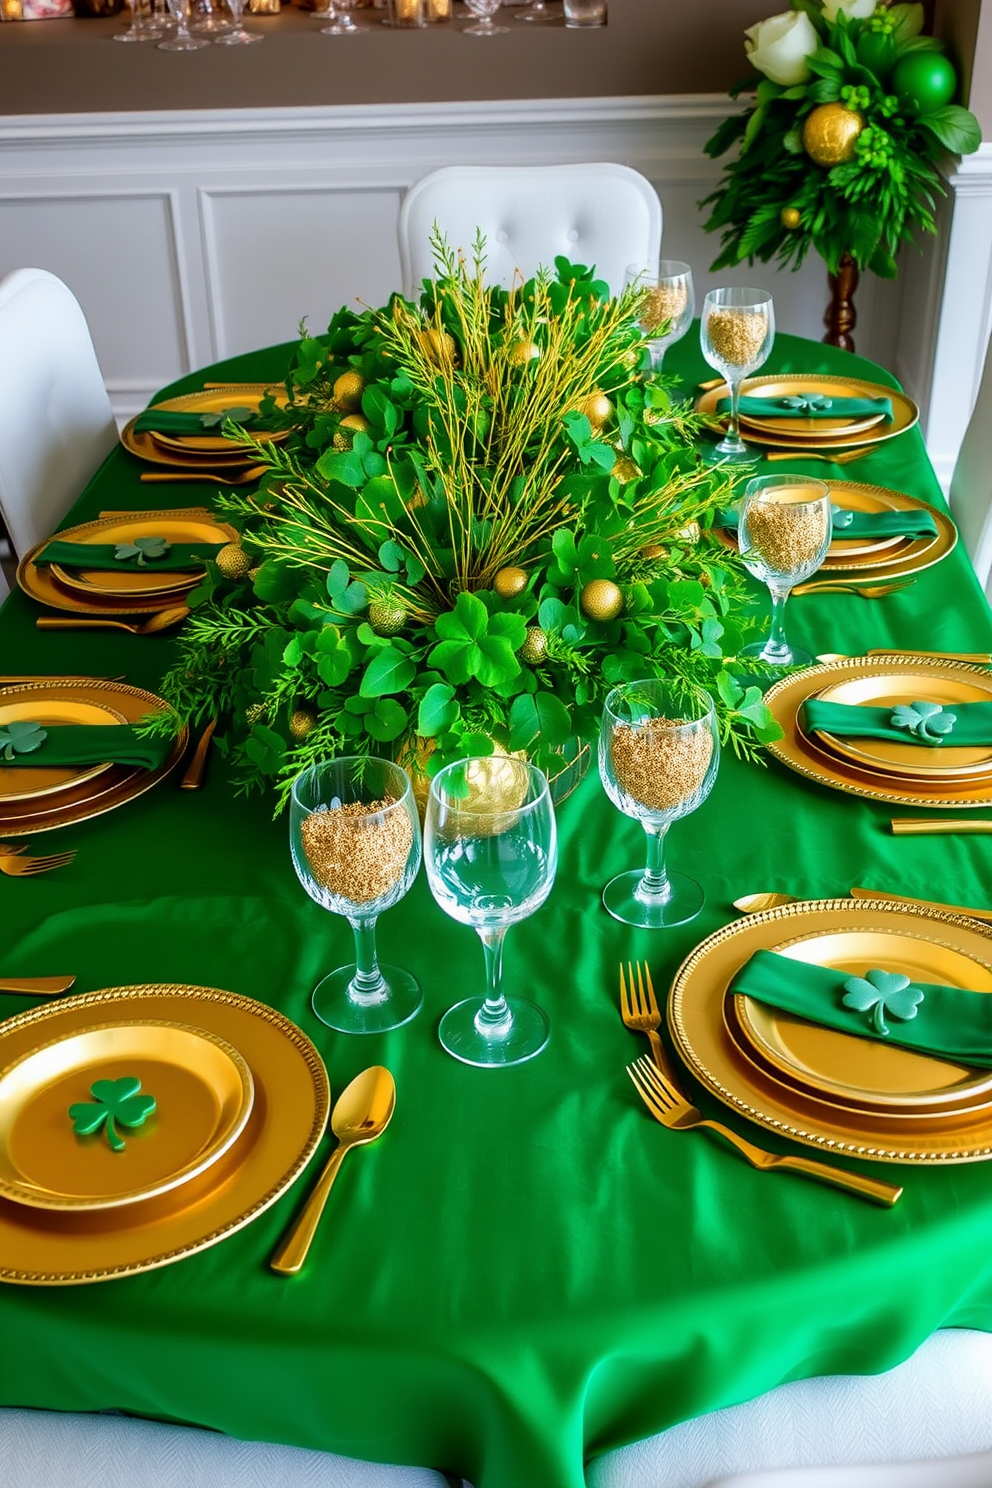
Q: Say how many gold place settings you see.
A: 8